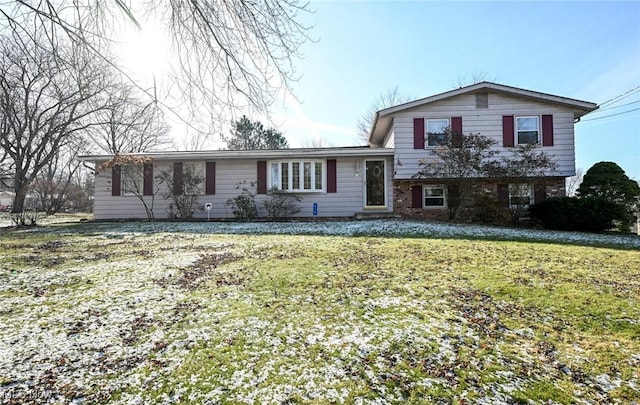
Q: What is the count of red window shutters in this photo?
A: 13